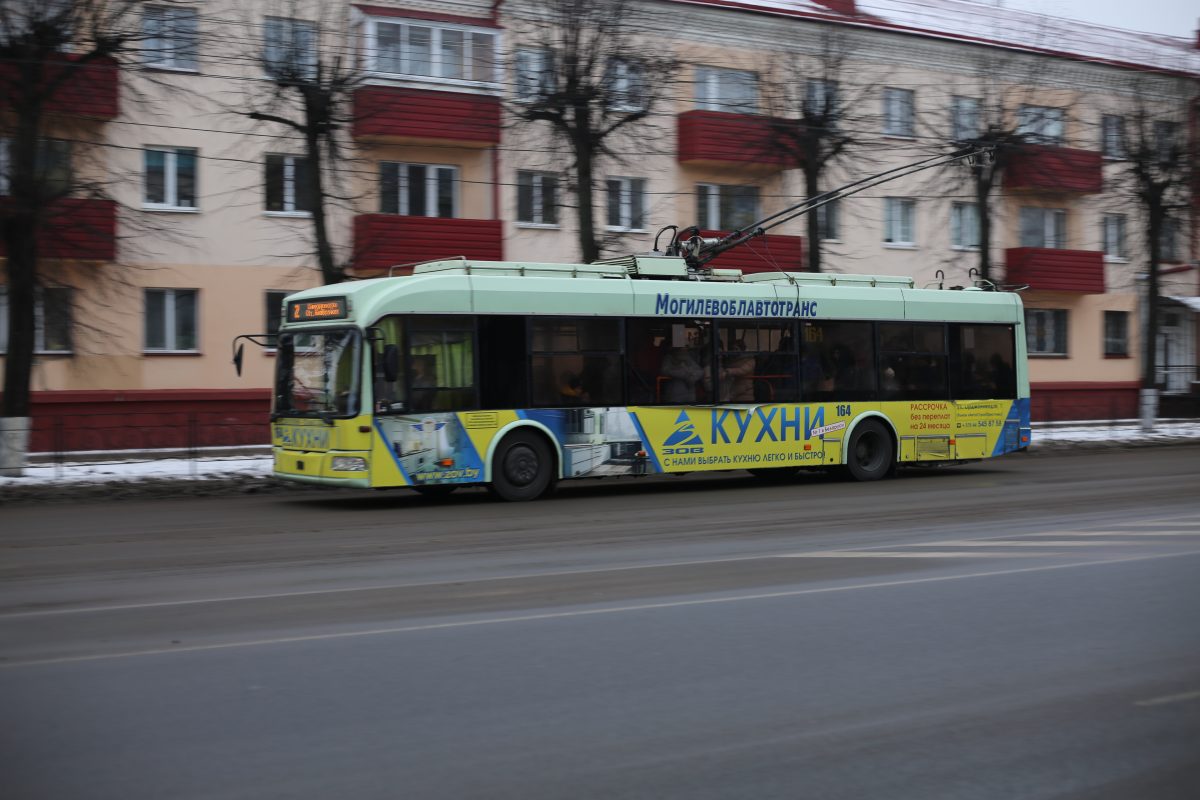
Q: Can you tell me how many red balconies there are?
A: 8